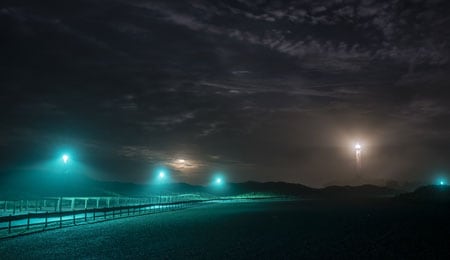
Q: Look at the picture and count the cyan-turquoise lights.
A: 4